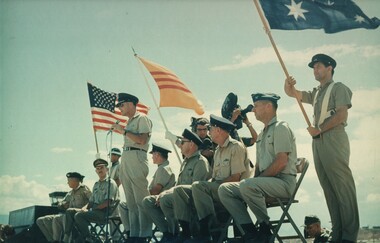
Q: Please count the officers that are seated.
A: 6